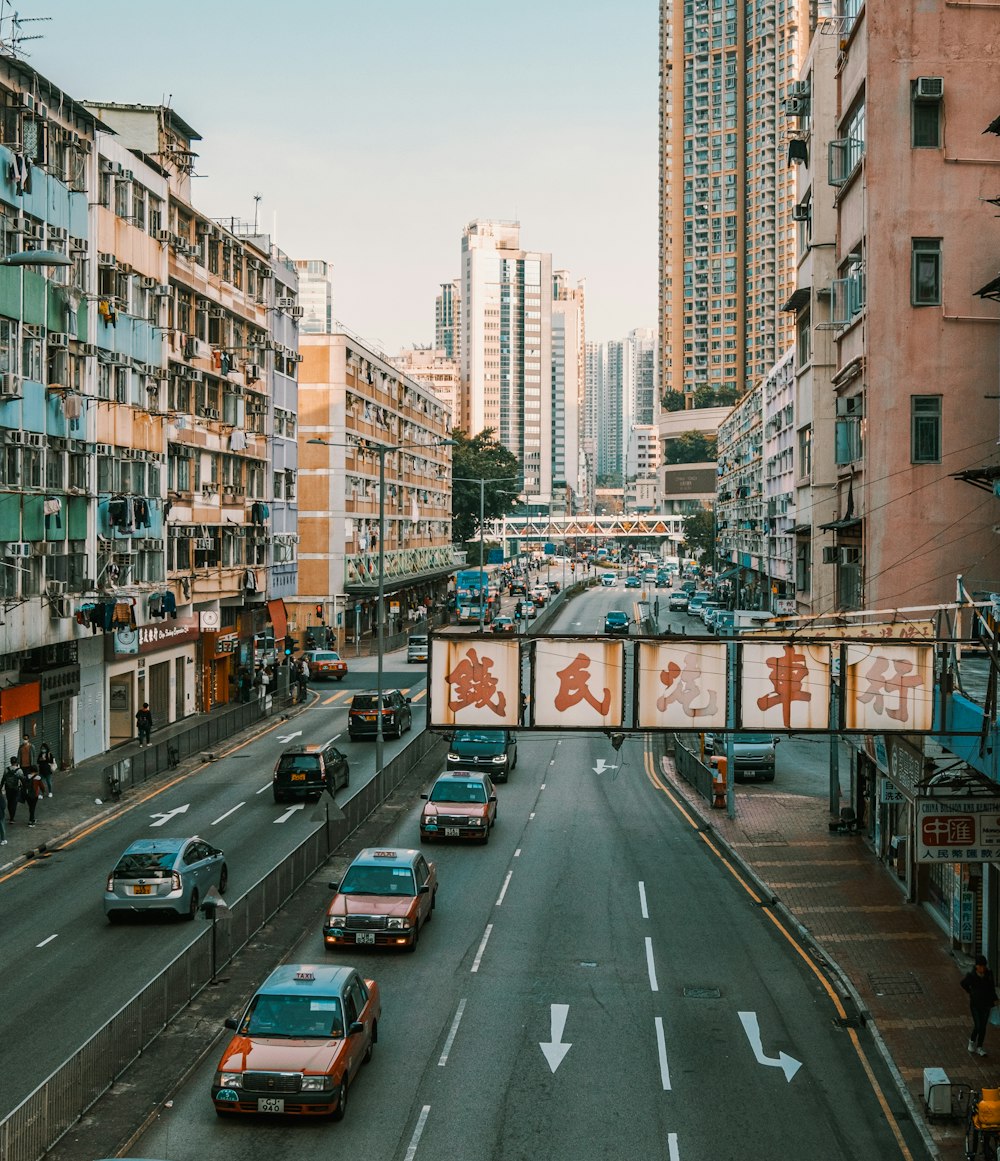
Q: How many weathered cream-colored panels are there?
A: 5